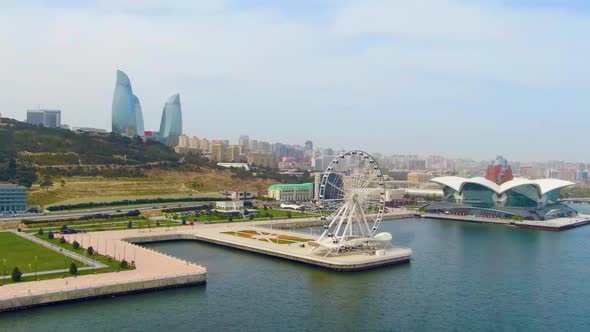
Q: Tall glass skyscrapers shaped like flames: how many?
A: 3